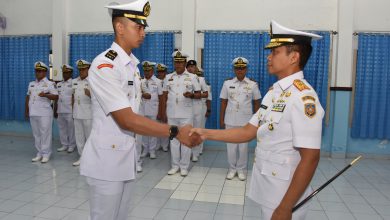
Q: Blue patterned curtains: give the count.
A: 4